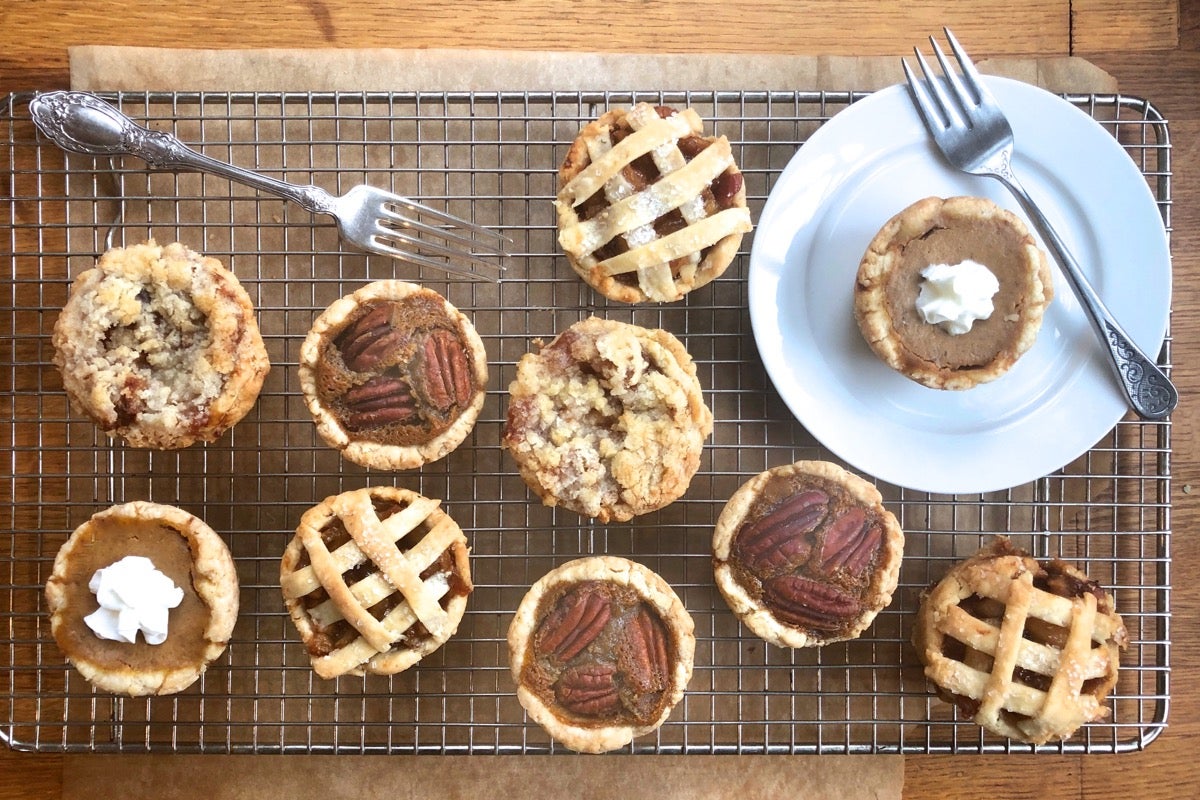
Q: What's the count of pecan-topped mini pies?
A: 3